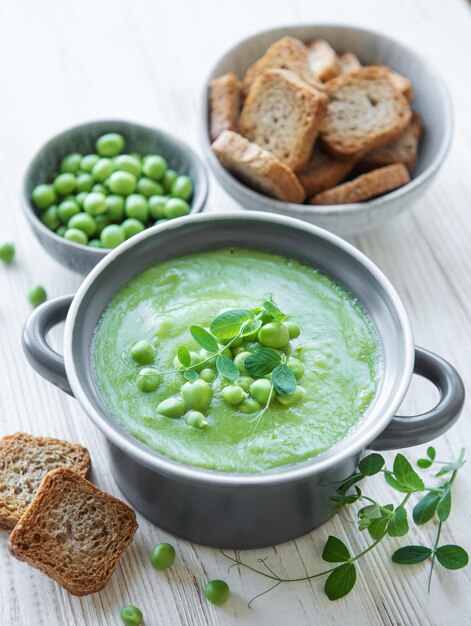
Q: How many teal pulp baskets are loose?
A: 0